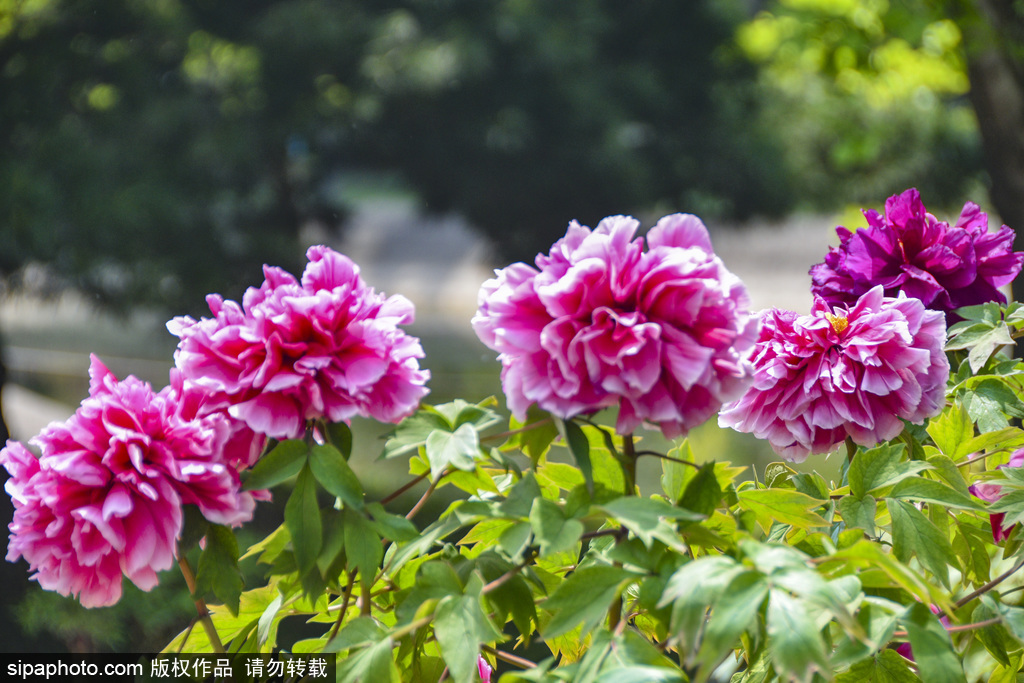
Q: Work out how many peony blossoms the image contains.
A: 5